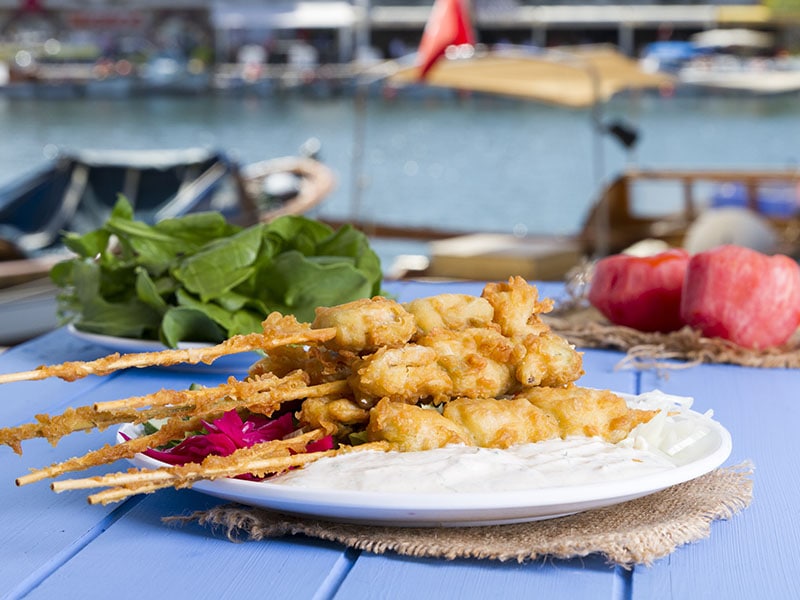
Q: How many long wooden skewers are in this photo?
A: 6